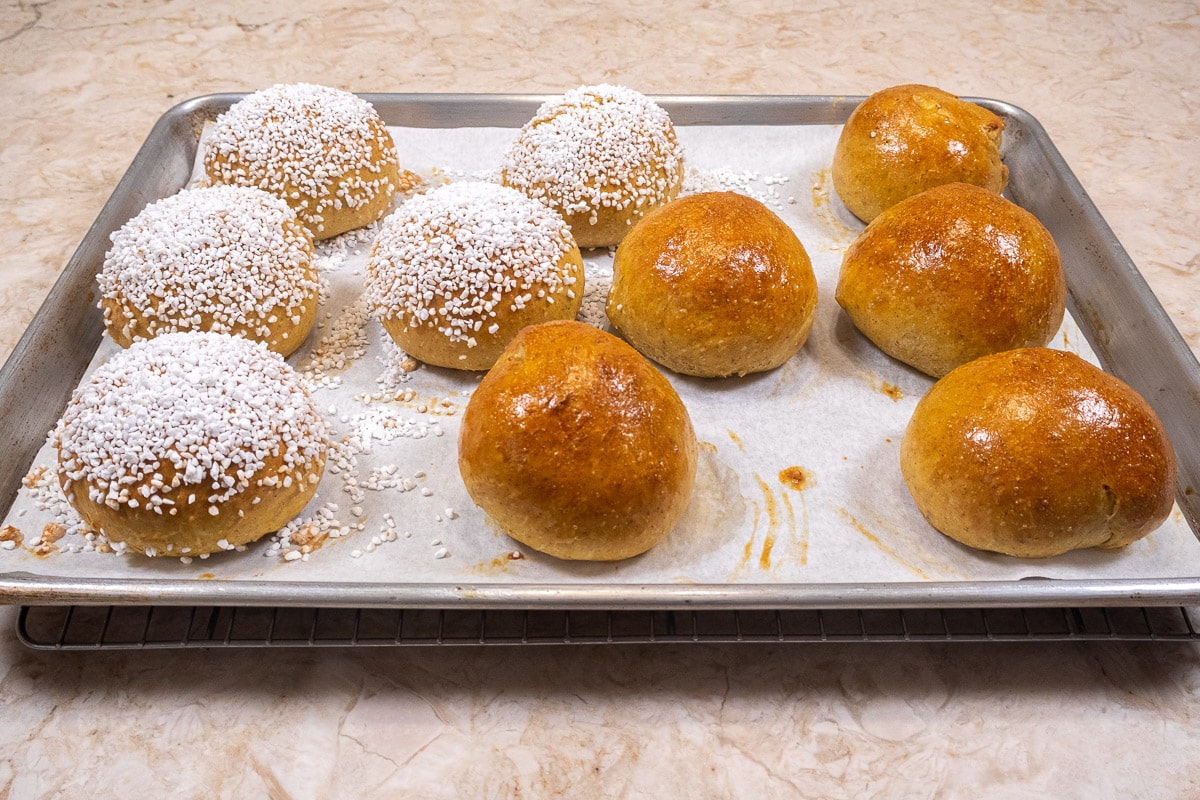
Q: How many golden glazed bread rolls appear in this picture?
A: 5